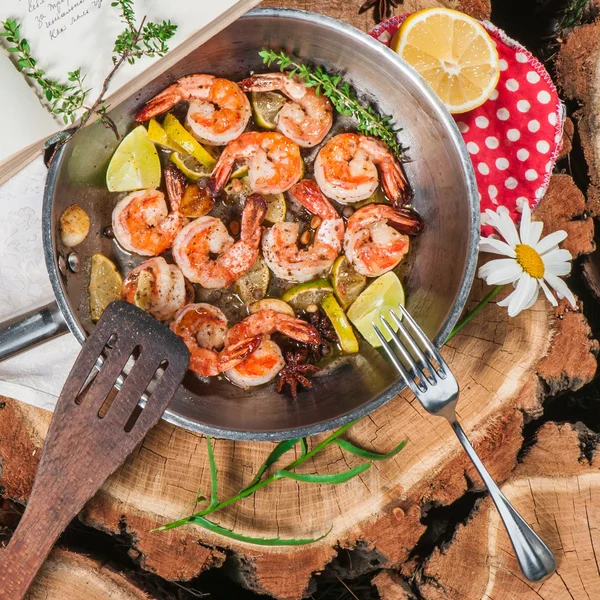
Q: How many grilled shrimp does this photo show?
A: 11